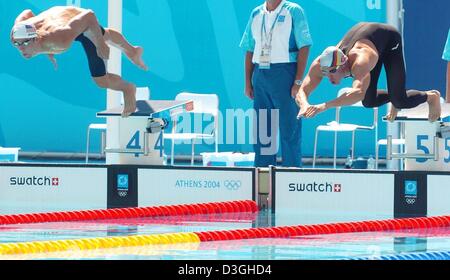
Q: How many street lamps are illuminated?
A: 0